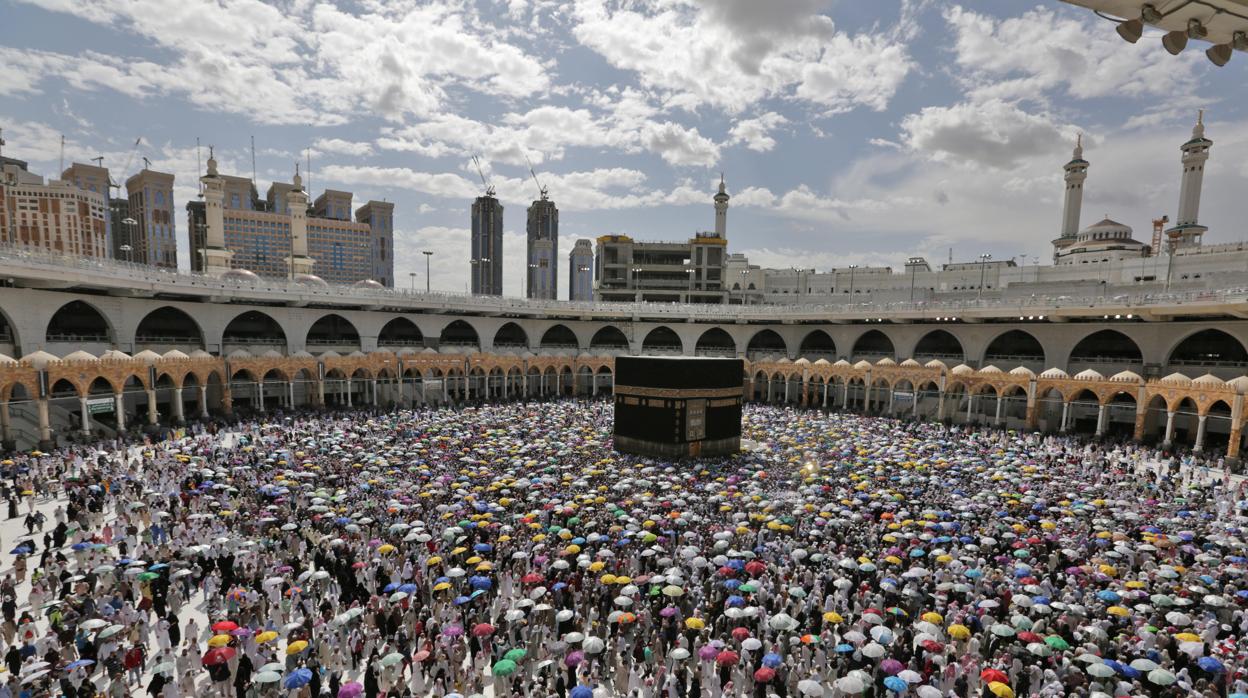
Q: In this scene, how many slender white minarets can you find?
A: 5